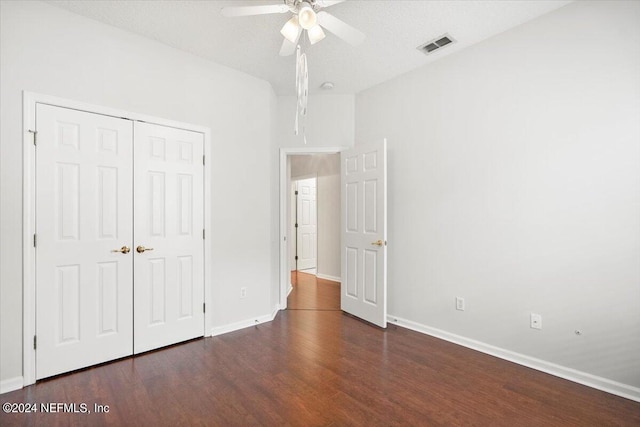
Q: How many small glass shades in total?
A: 3